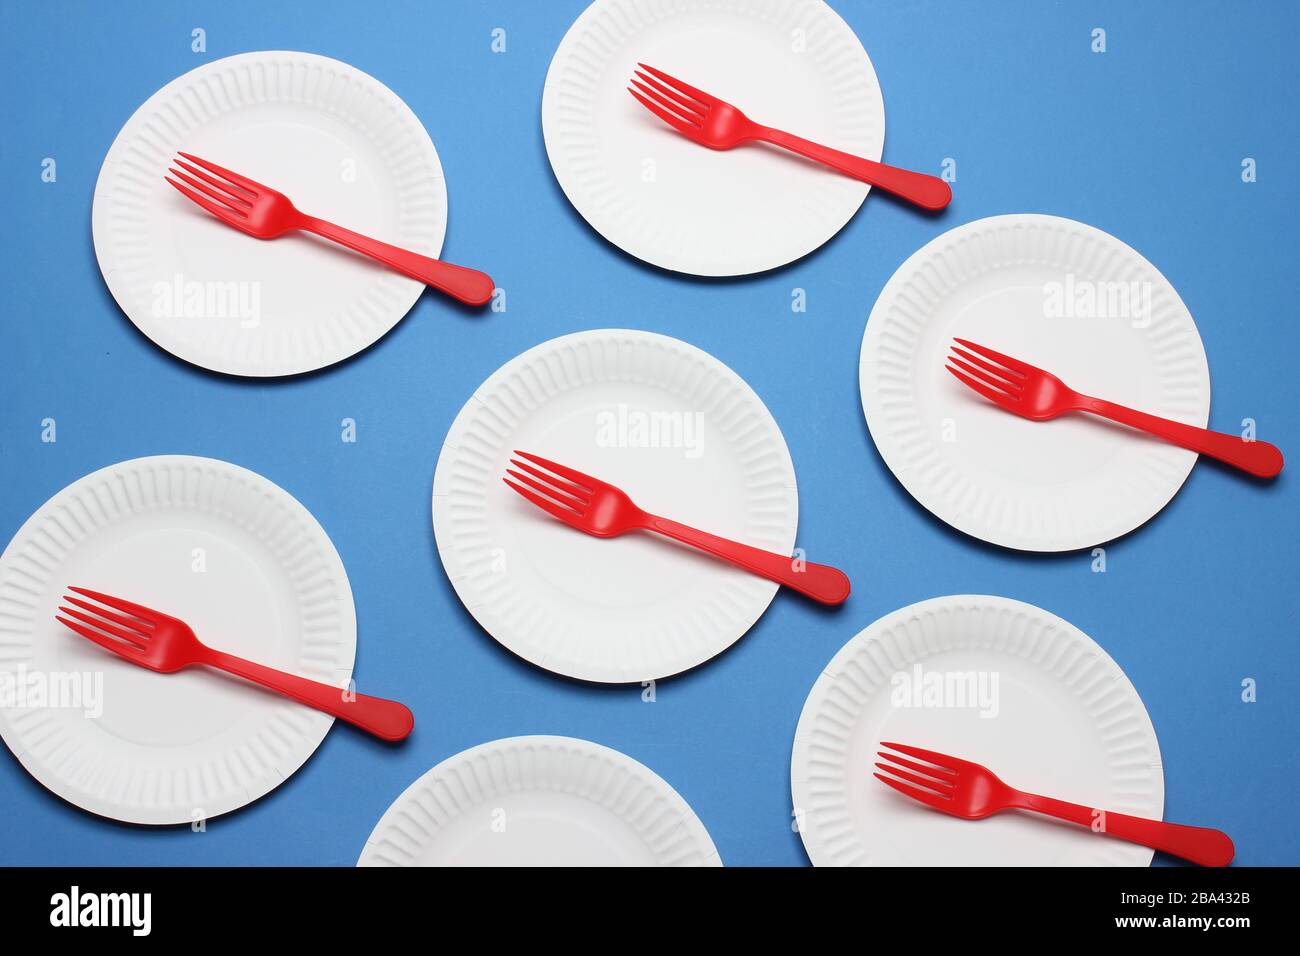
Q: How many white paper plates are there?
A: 7